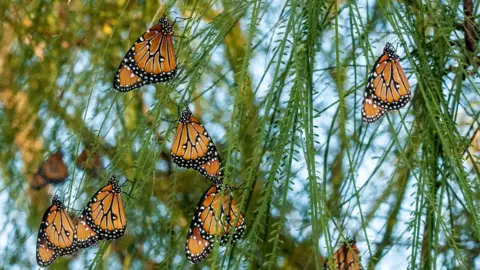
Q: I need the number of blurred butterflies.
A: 2